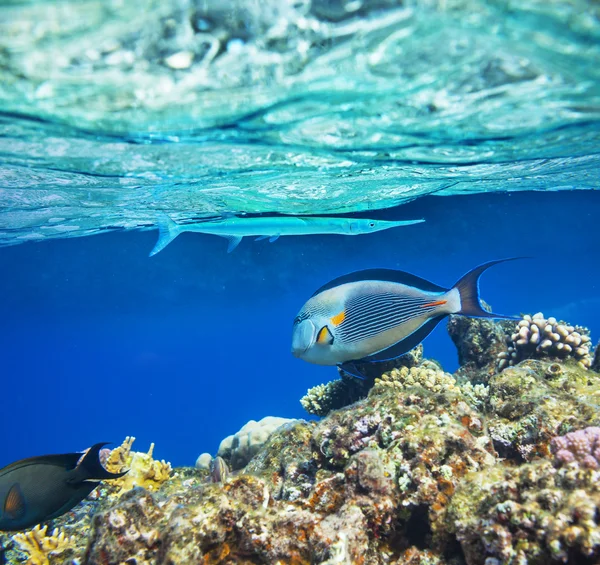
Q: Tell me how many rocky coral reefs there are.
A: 1